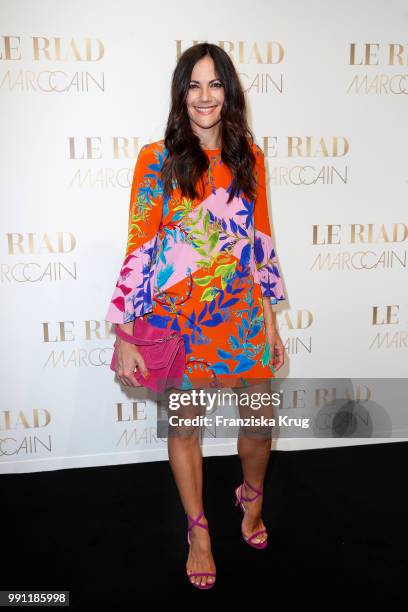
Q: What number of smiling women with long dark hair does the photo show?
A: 1